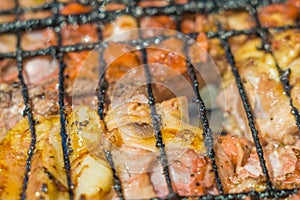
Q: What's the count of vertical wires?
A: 7